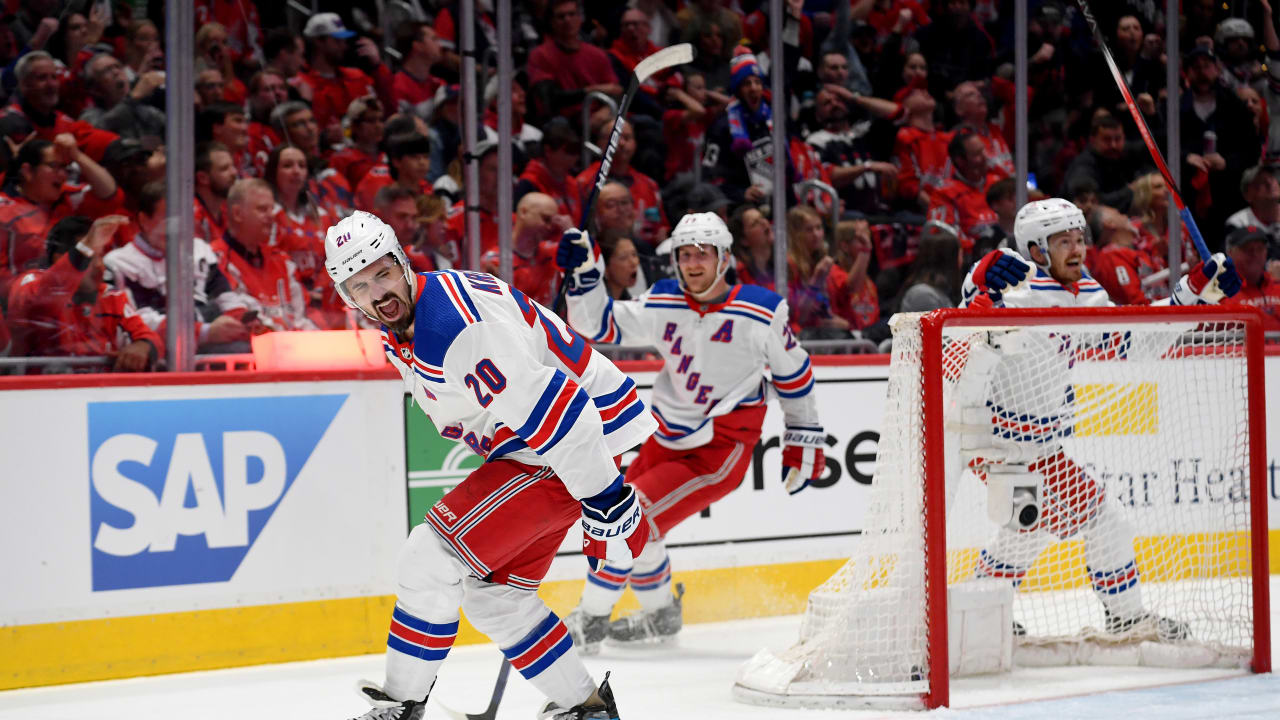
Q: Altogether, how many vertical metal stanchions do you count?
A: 6